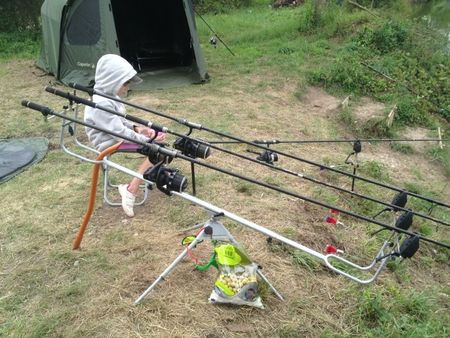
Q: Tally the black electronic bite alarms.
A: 4